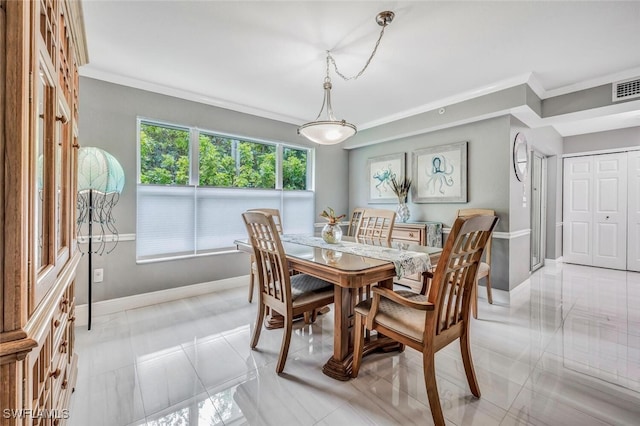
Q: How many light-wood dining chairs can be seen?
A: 6